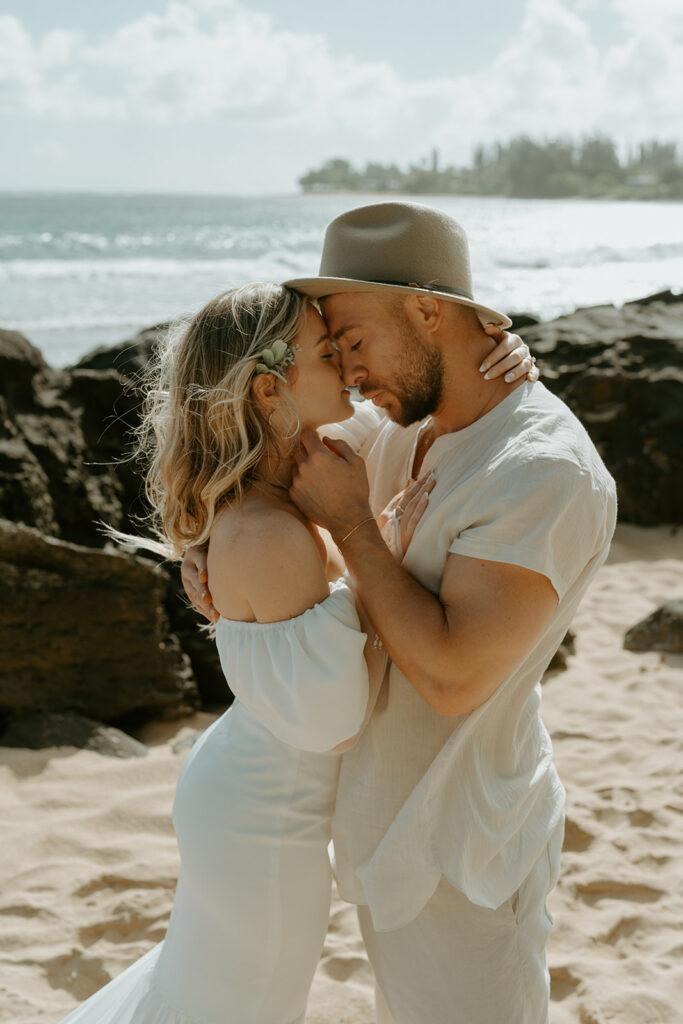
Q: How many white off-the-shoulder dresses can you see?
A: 1